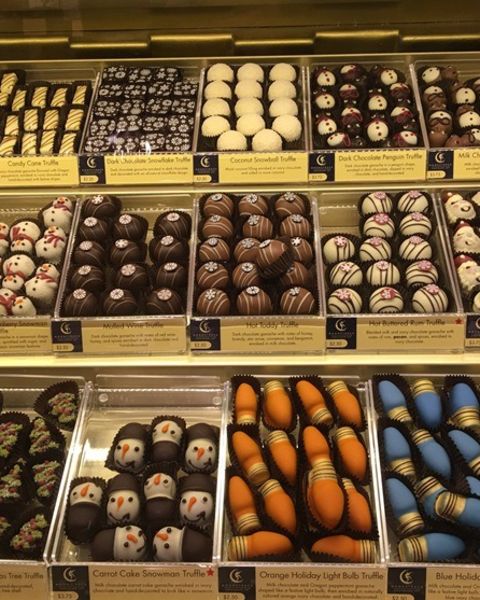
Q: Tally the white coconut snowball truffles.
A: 14